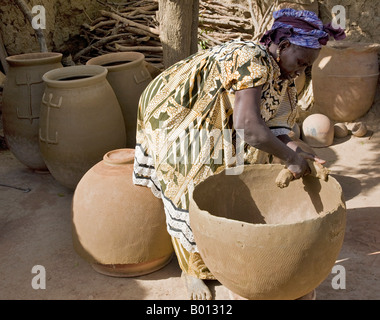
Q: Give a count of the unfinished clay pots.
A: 1